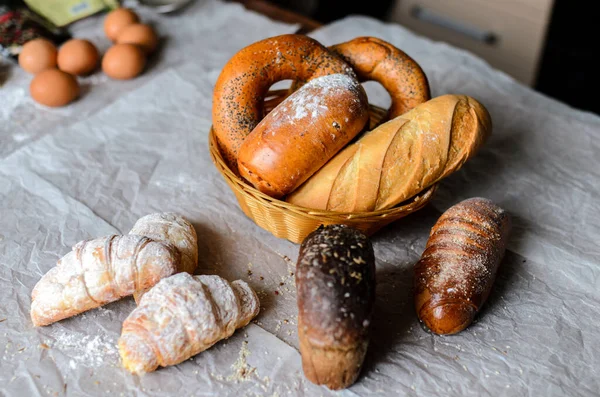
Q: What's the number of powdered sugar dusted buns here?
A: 3